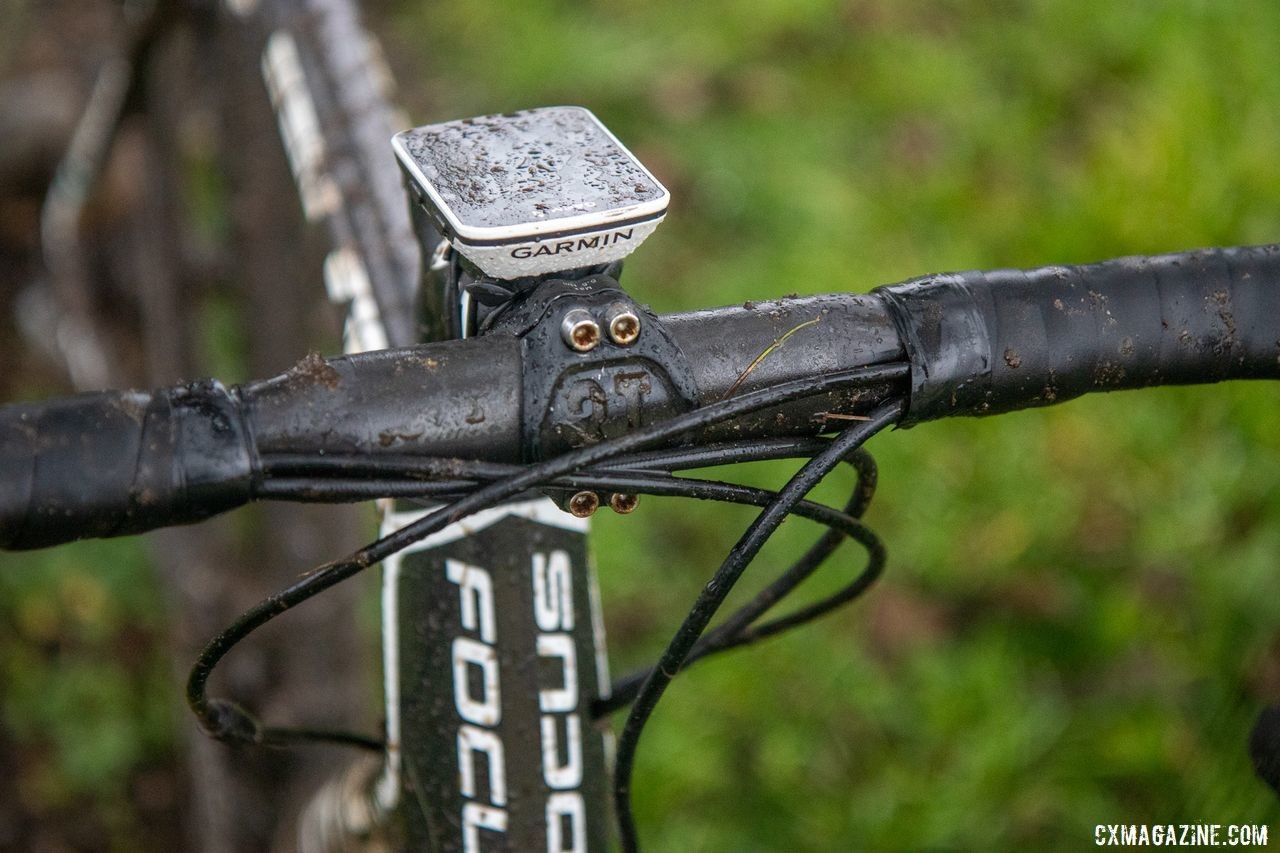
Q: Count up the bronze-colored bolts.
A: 4